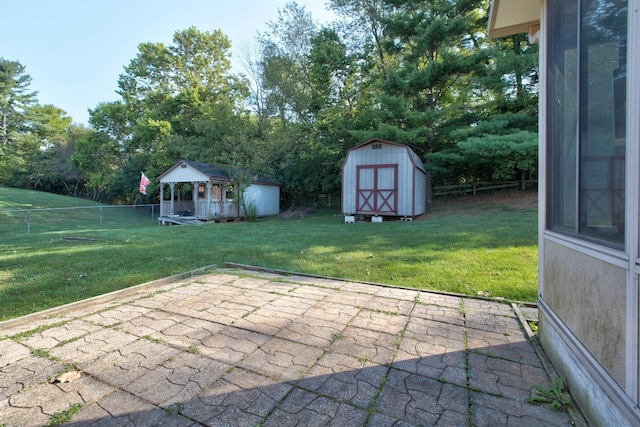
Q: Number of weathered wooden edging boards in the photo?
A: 3